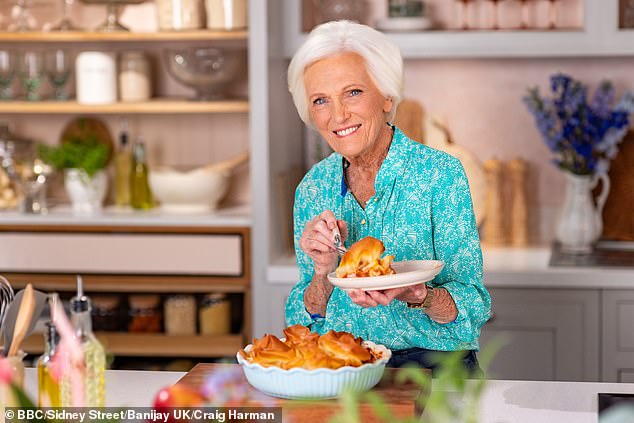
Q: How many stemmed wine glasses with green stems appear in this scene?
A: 3